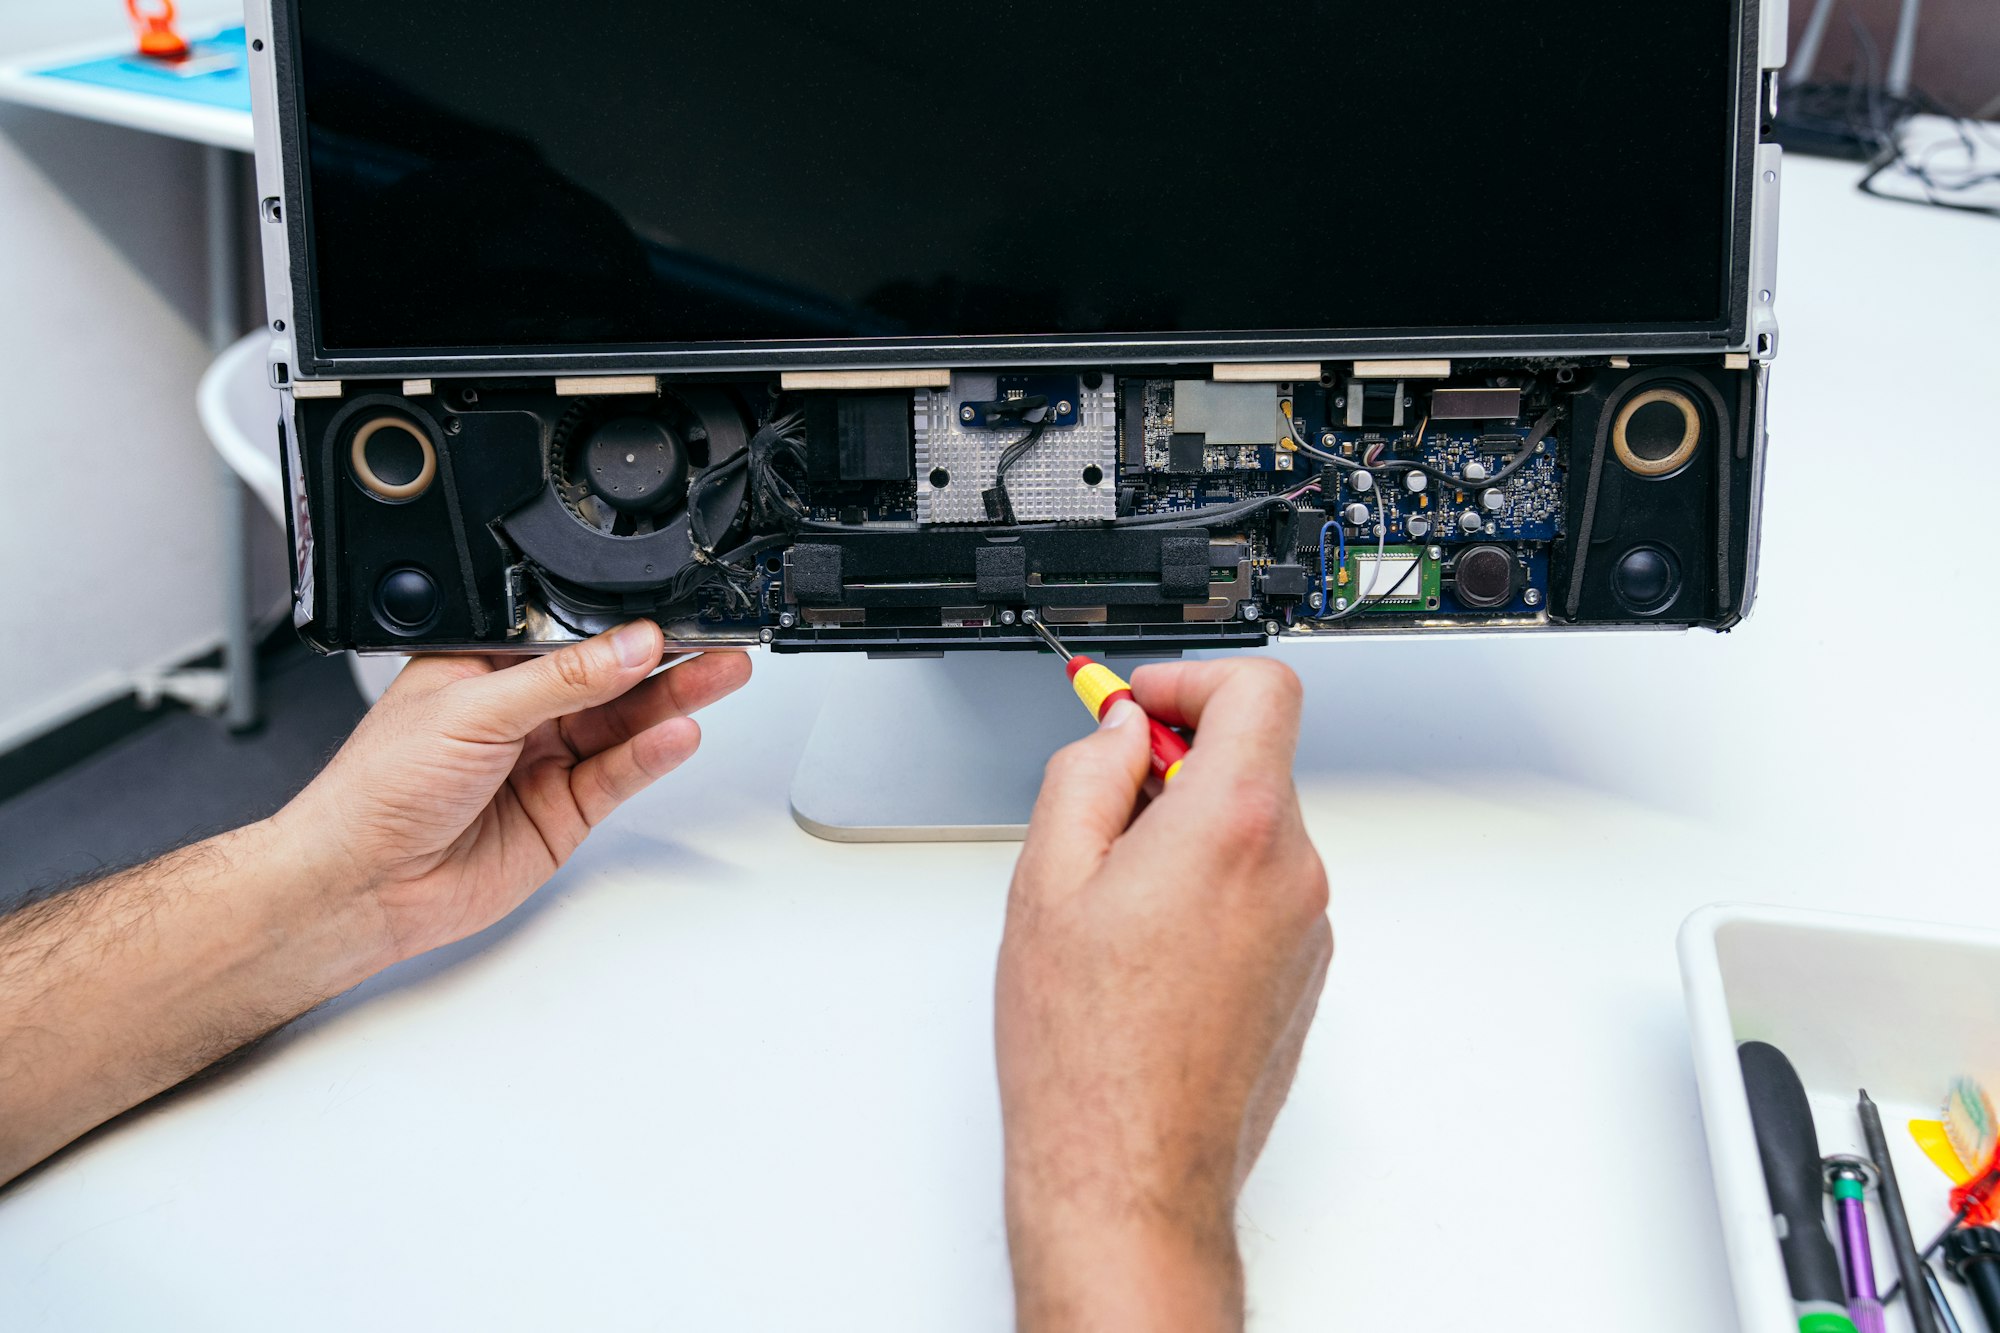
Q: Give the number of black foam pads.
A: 3